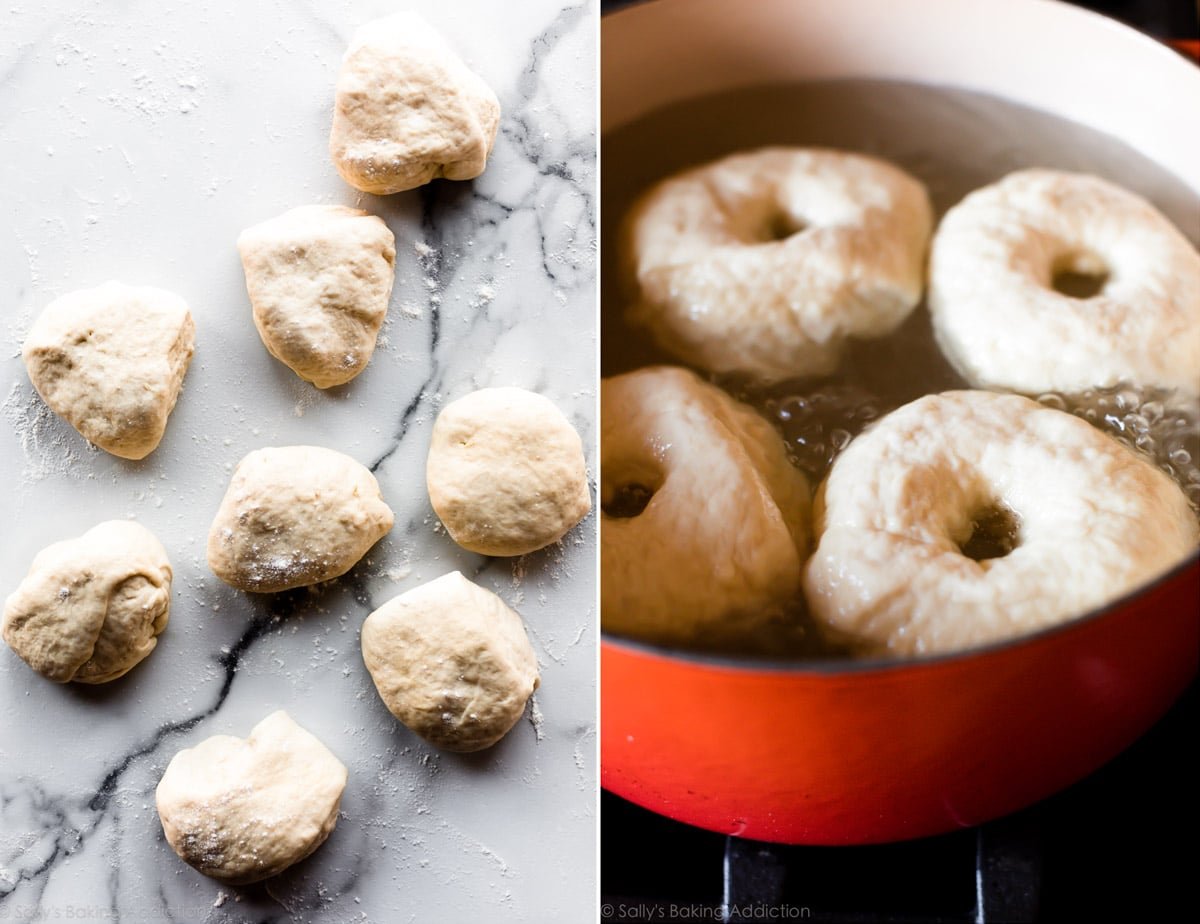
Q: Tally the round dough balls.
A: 8